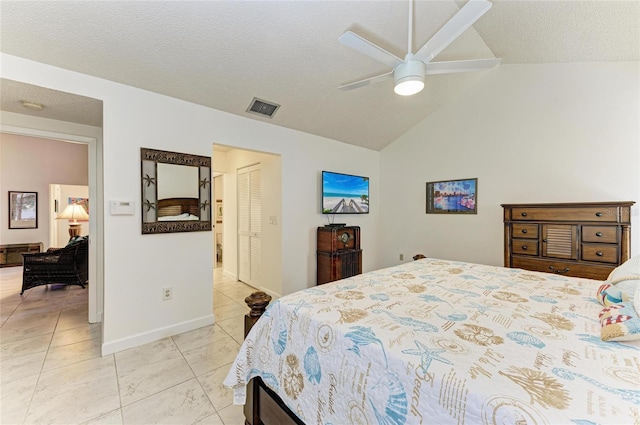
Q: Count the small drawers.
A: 4